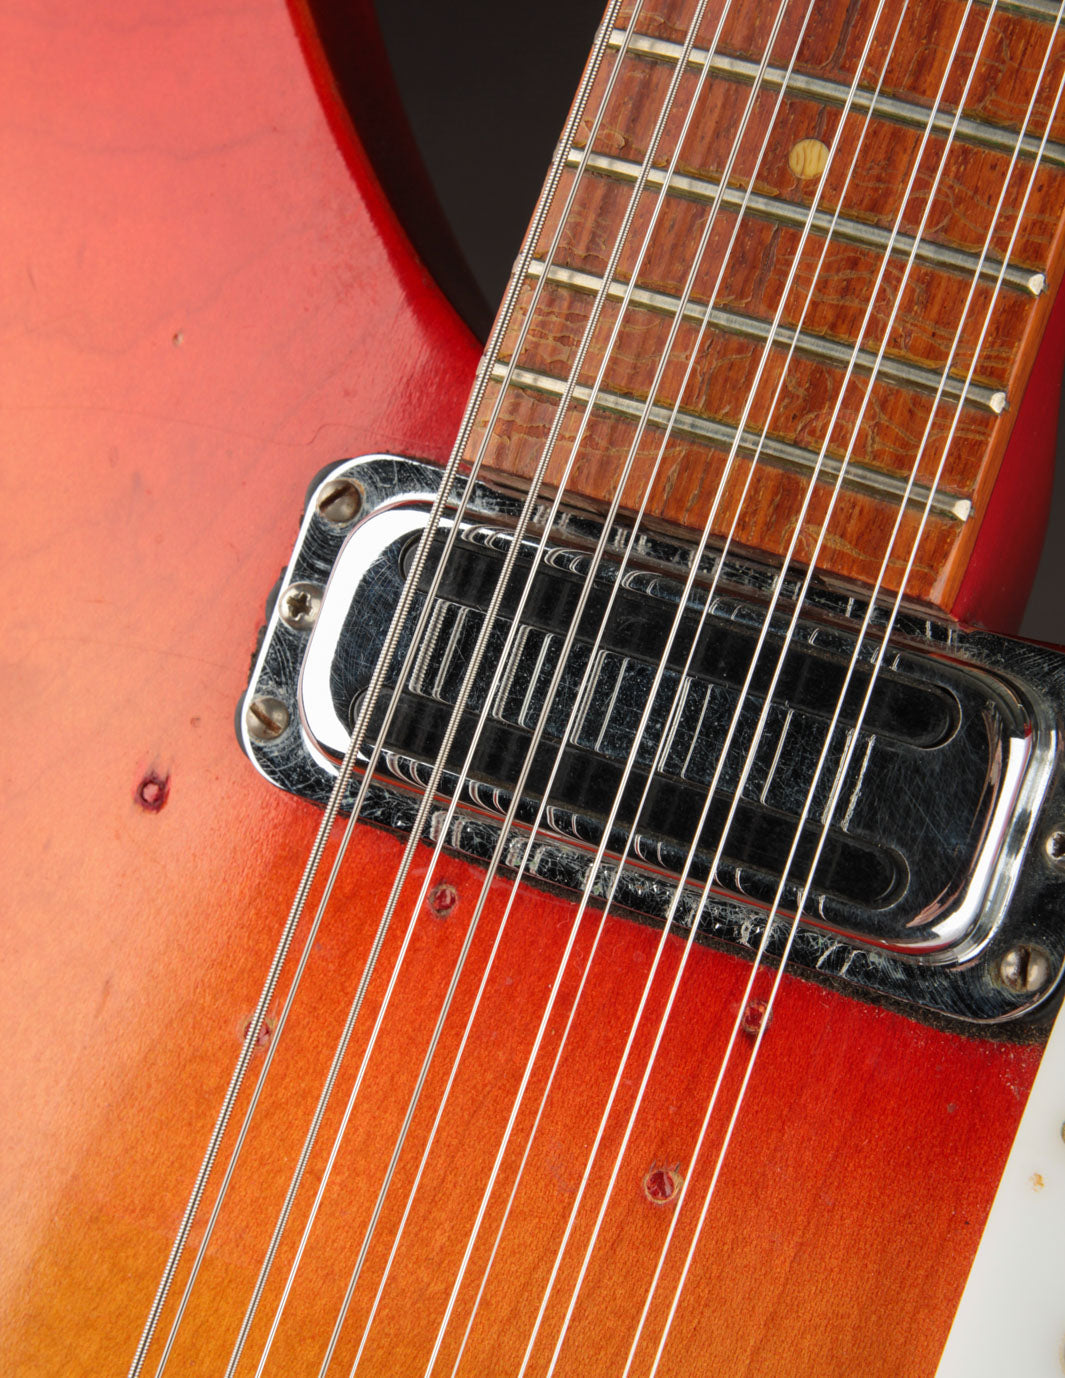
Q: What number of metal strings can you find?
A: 12